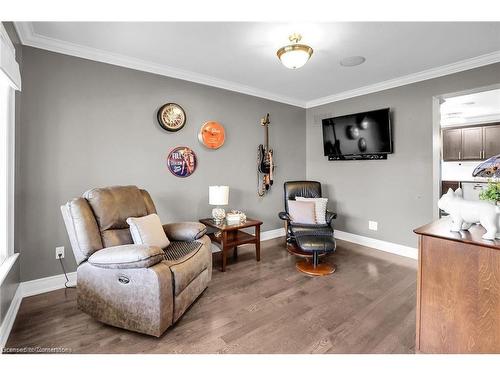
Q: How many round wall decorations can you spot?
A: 3